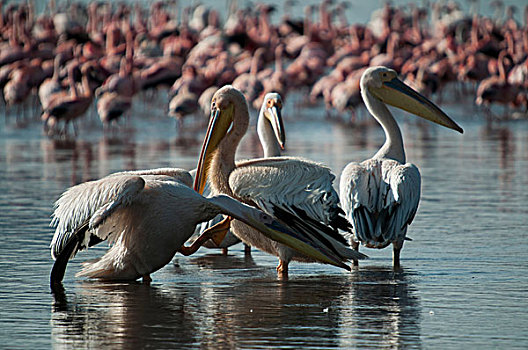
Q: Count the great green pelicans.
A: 0